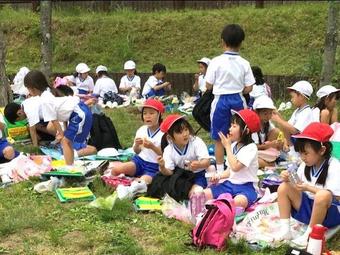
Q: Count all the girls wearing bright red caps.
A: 4